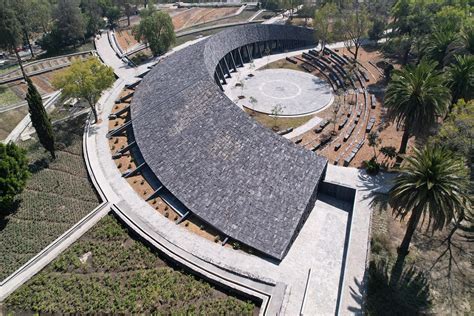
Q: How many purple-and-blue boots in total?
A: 0